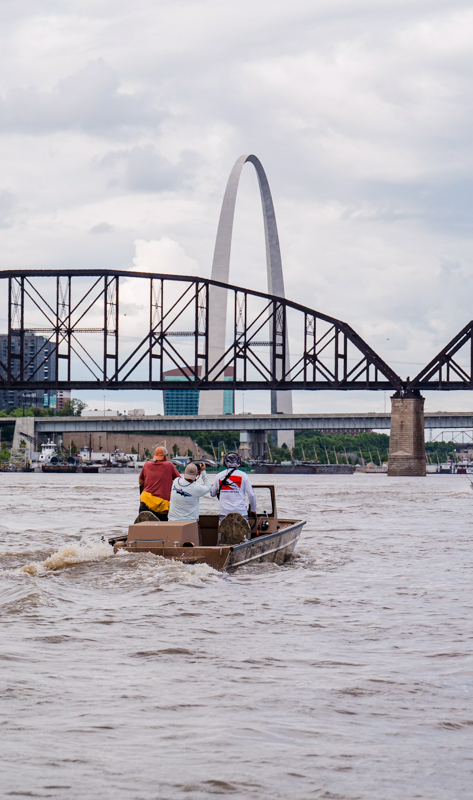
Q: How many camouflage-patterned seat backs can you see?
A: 2